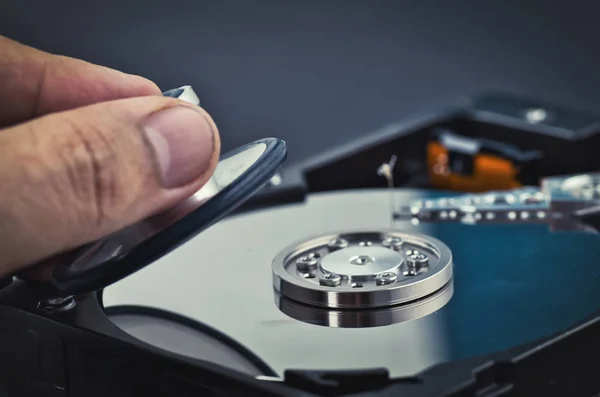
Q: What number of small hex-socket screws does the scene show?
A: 6